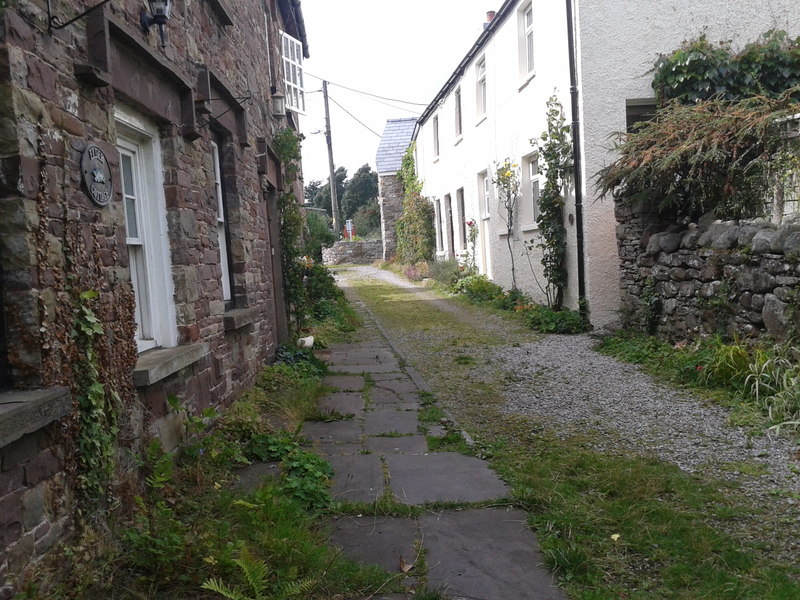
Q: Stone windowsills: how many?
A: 3